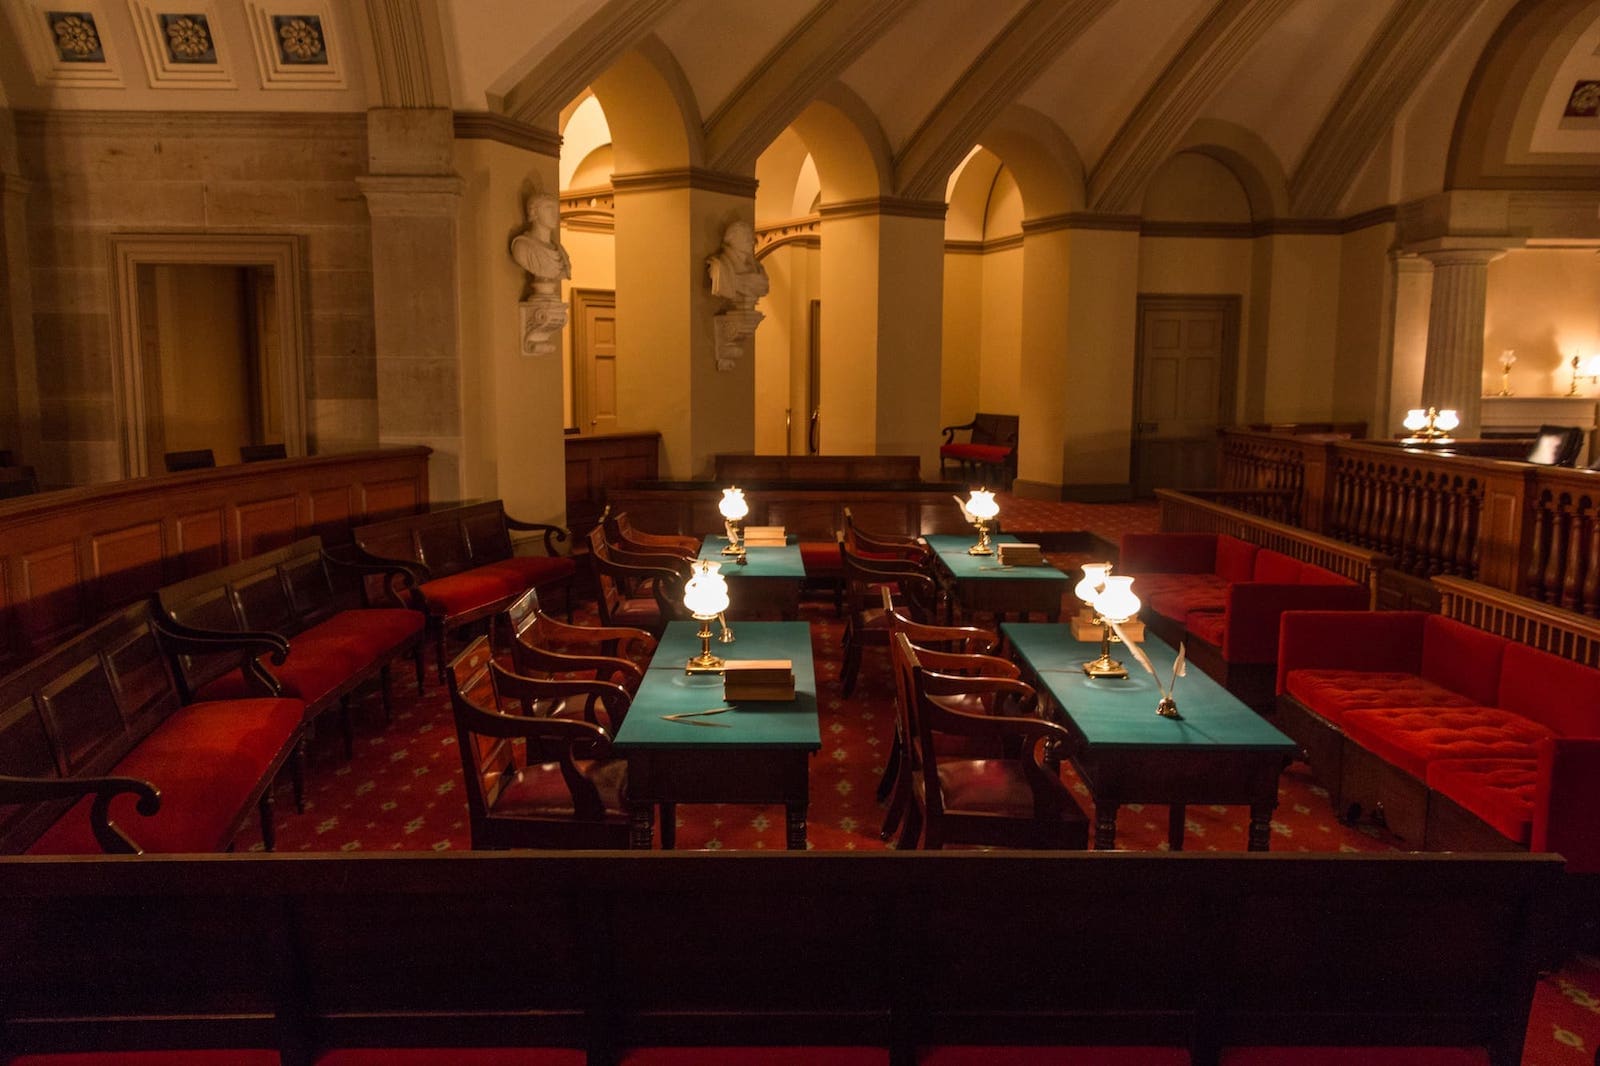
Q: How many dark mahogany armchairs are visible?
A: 8